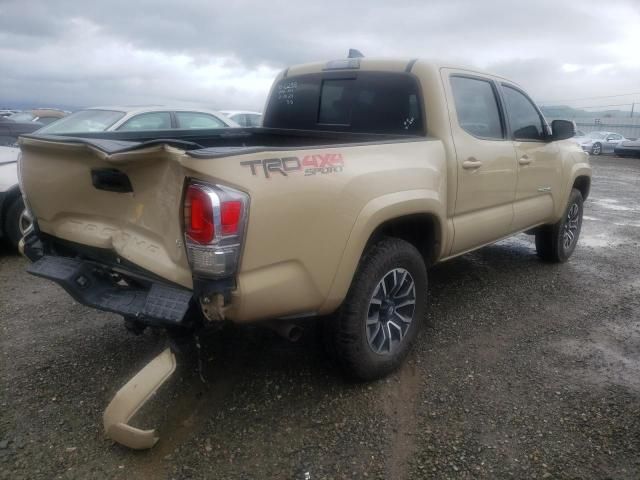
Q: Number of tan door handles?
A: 2